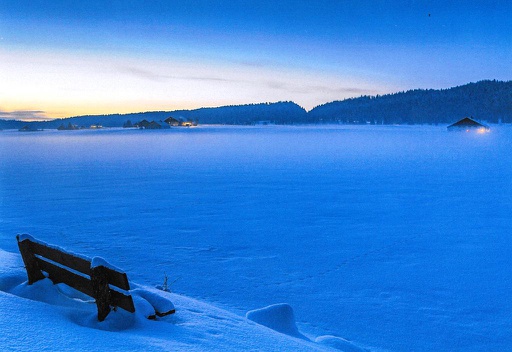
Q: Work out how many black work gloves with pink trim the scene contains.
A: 0